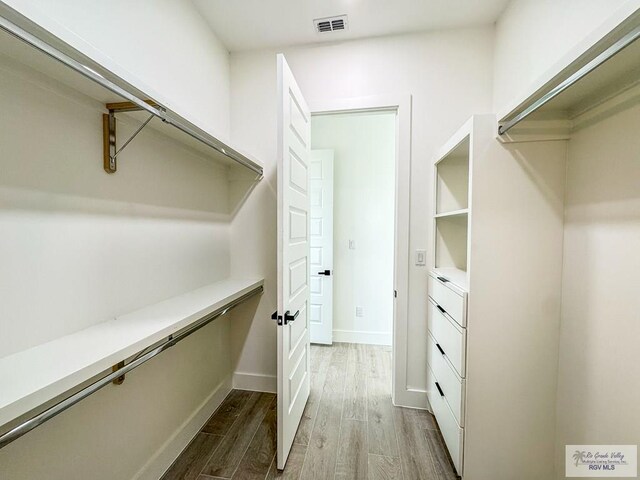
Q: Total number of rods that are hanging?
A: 3